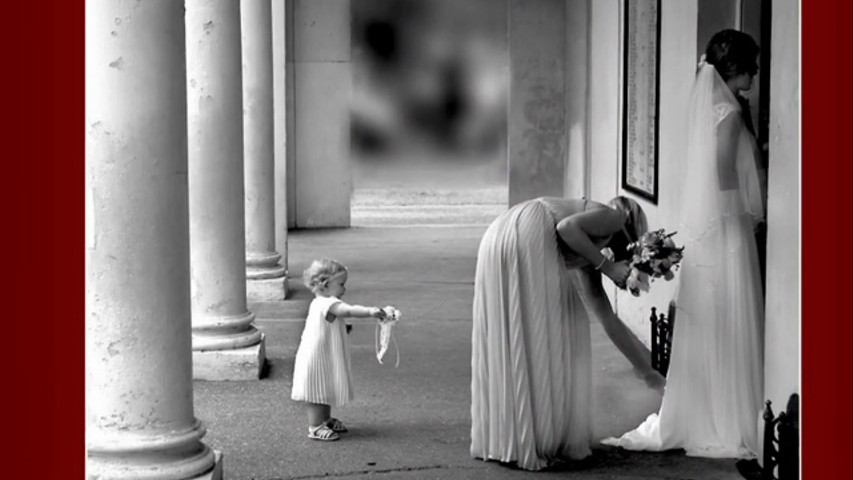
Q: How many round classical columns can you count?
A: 3